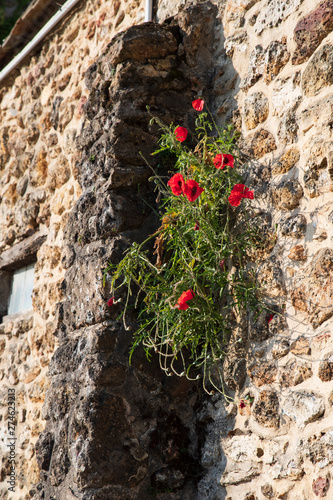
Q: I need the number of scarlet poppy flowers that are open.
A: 7